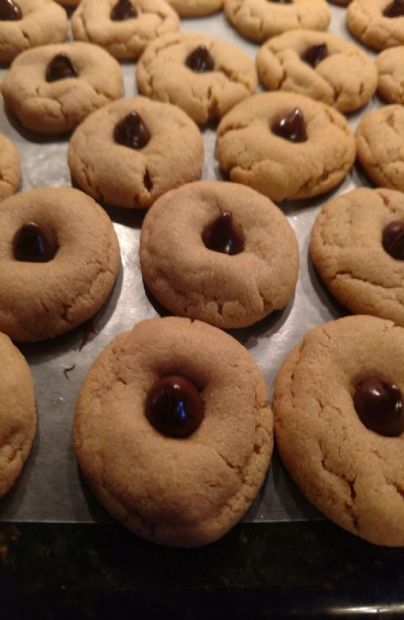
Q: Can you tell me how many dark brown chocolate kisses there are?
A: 14